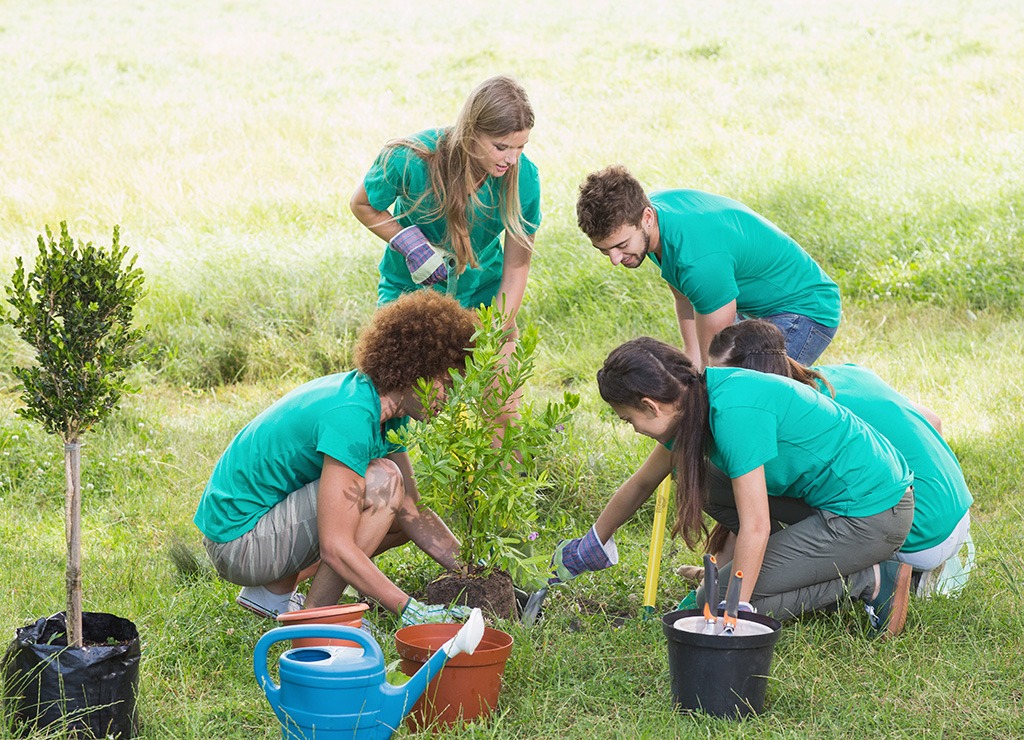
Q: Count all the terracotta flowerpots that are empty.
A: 2